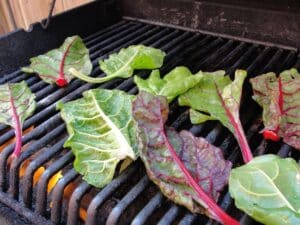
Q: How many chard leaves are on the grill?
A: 9